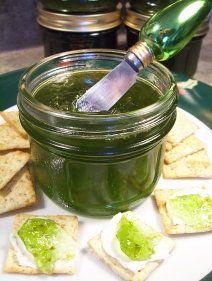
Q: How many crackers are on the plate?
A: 10